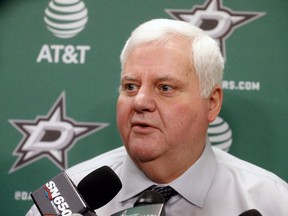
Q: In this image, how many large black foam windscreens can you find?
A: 1